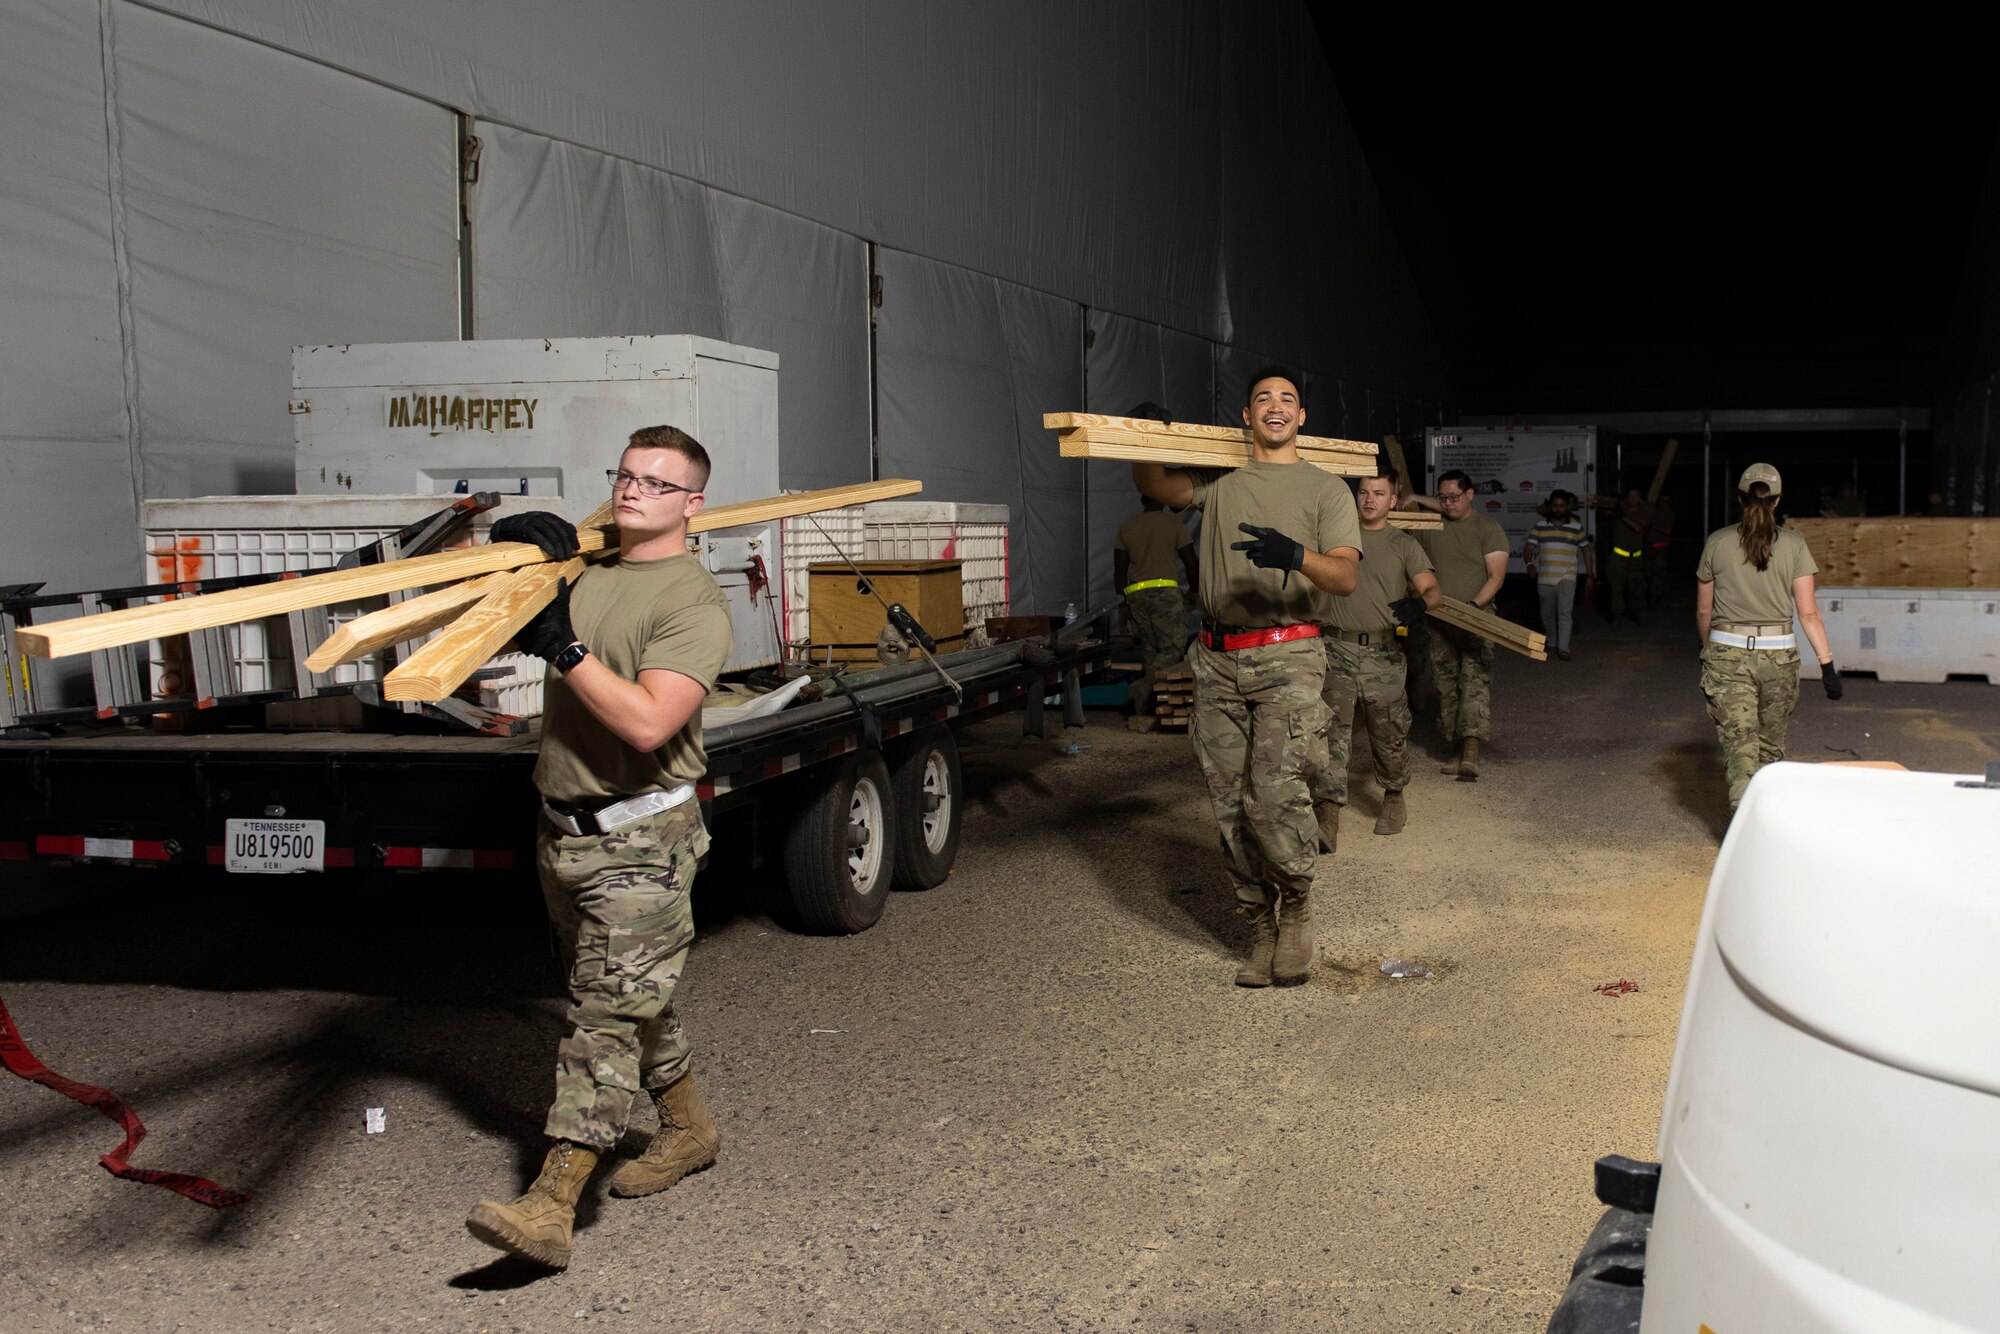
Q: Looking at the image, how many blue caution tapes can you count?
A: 0